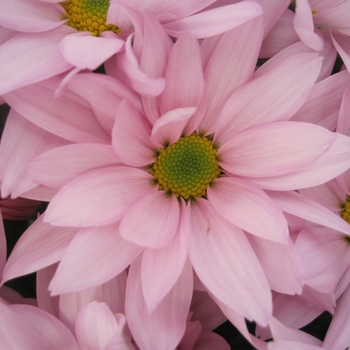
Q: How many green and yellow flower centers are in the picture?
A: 3